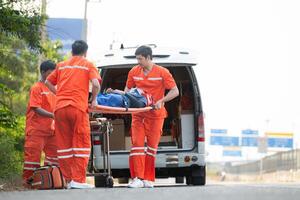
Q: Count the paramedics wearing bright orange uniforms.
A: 3